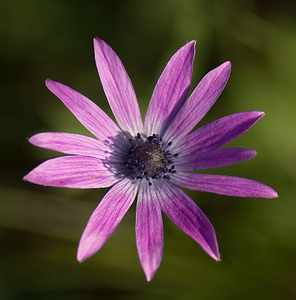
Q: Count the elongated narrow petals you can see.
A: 12